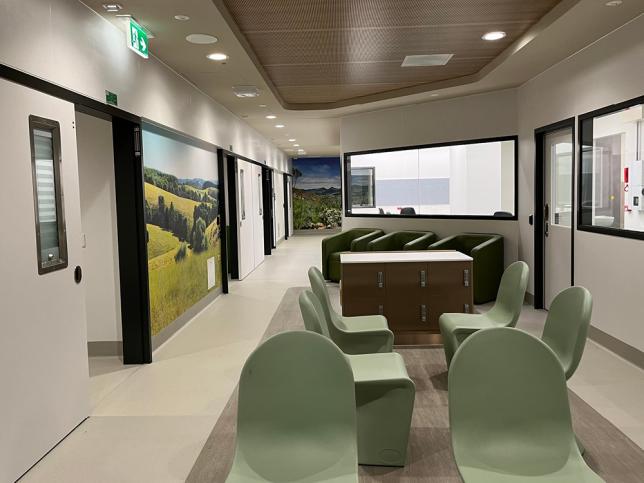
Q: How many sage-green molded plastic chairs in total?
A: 6